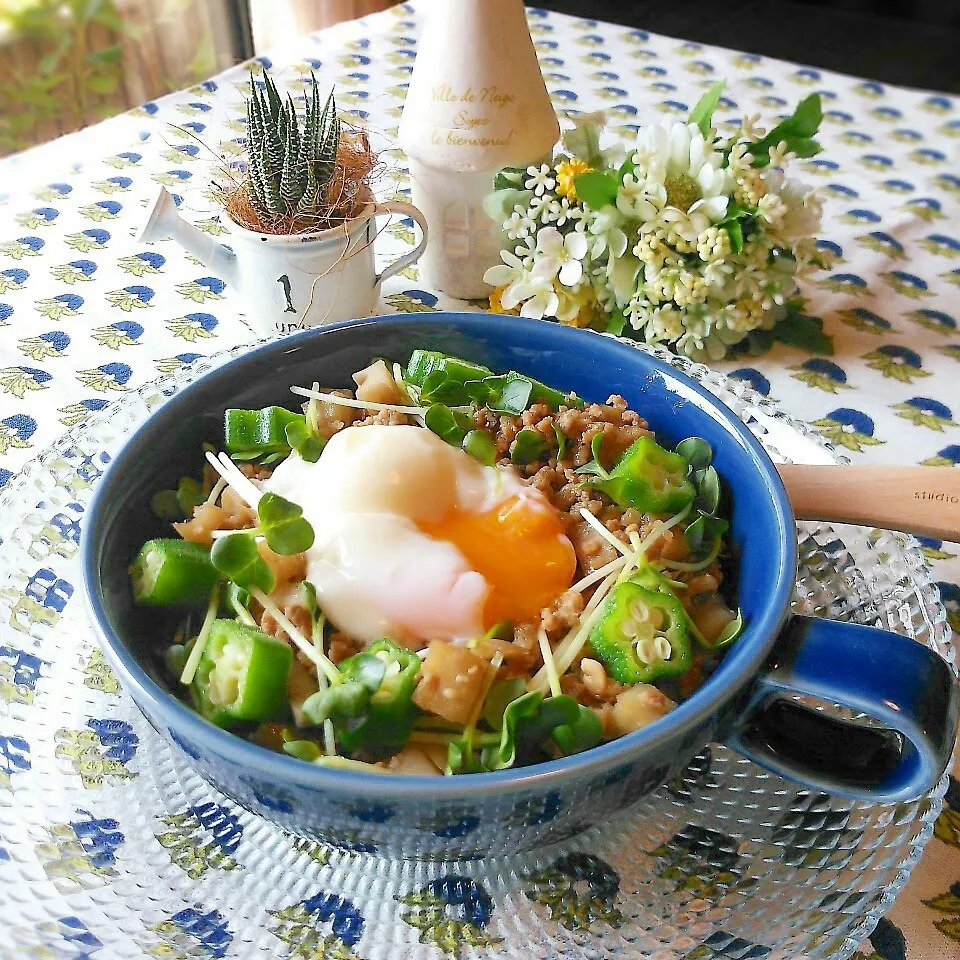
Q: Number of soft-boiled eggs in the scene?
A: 1